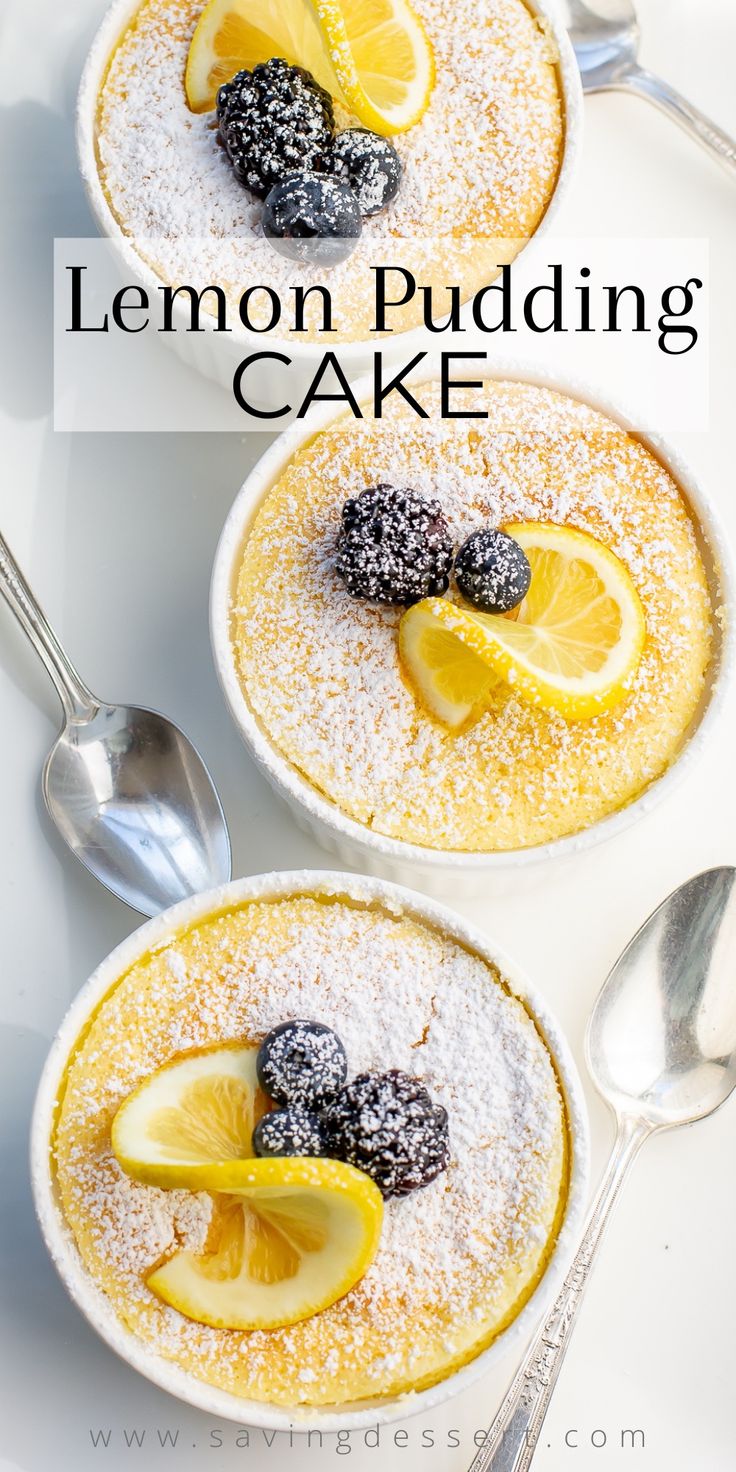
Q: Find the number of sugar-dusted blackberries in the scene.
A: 3